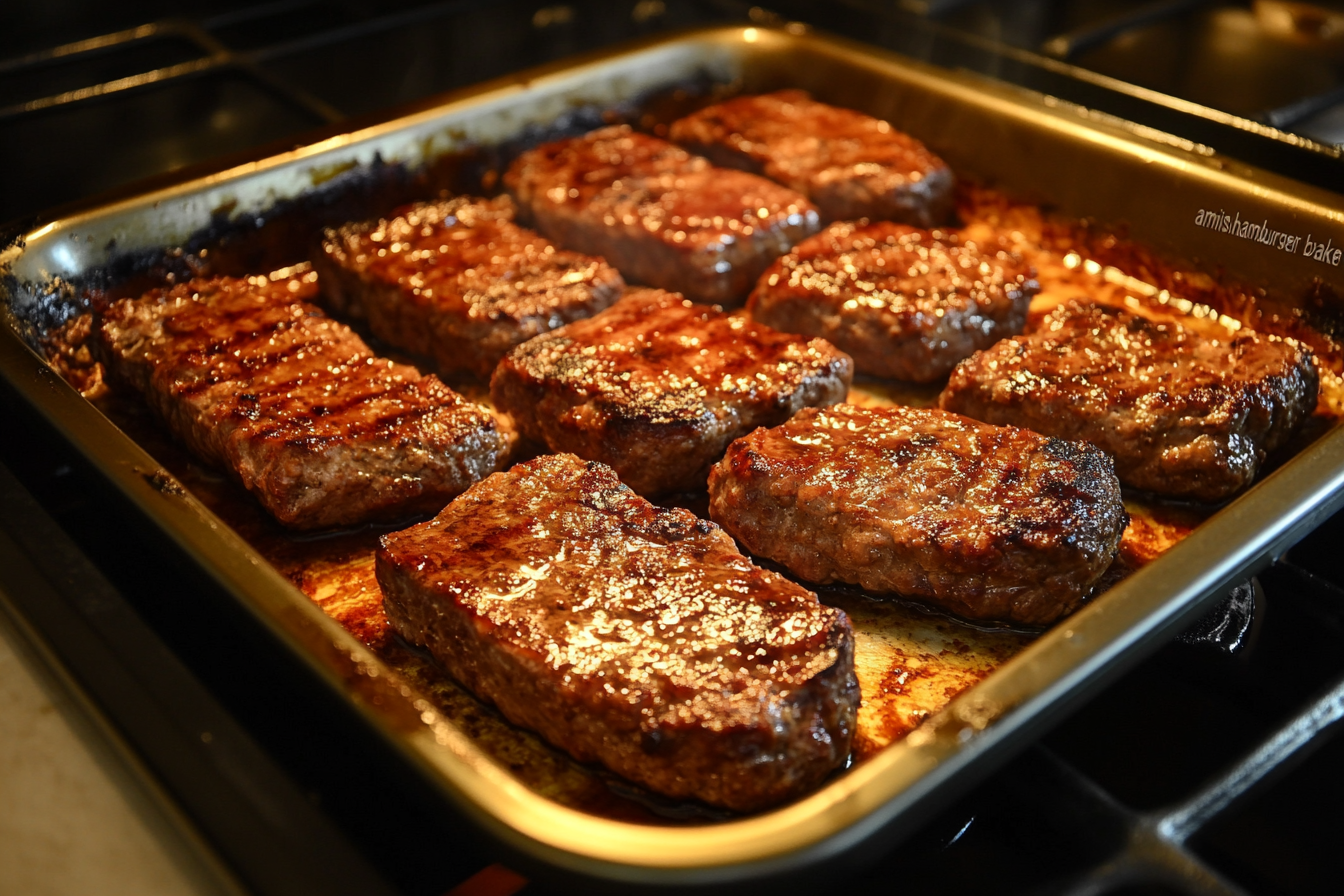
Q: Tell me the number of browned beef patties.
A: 9